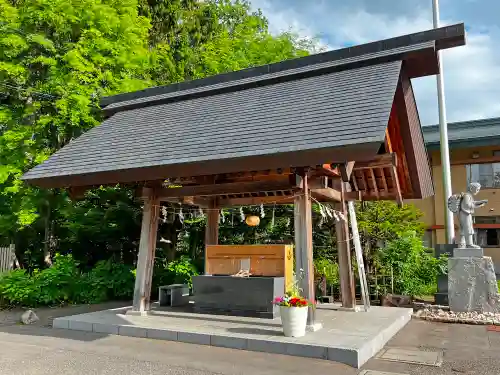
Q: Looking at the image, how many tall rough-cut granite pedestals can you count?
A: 1